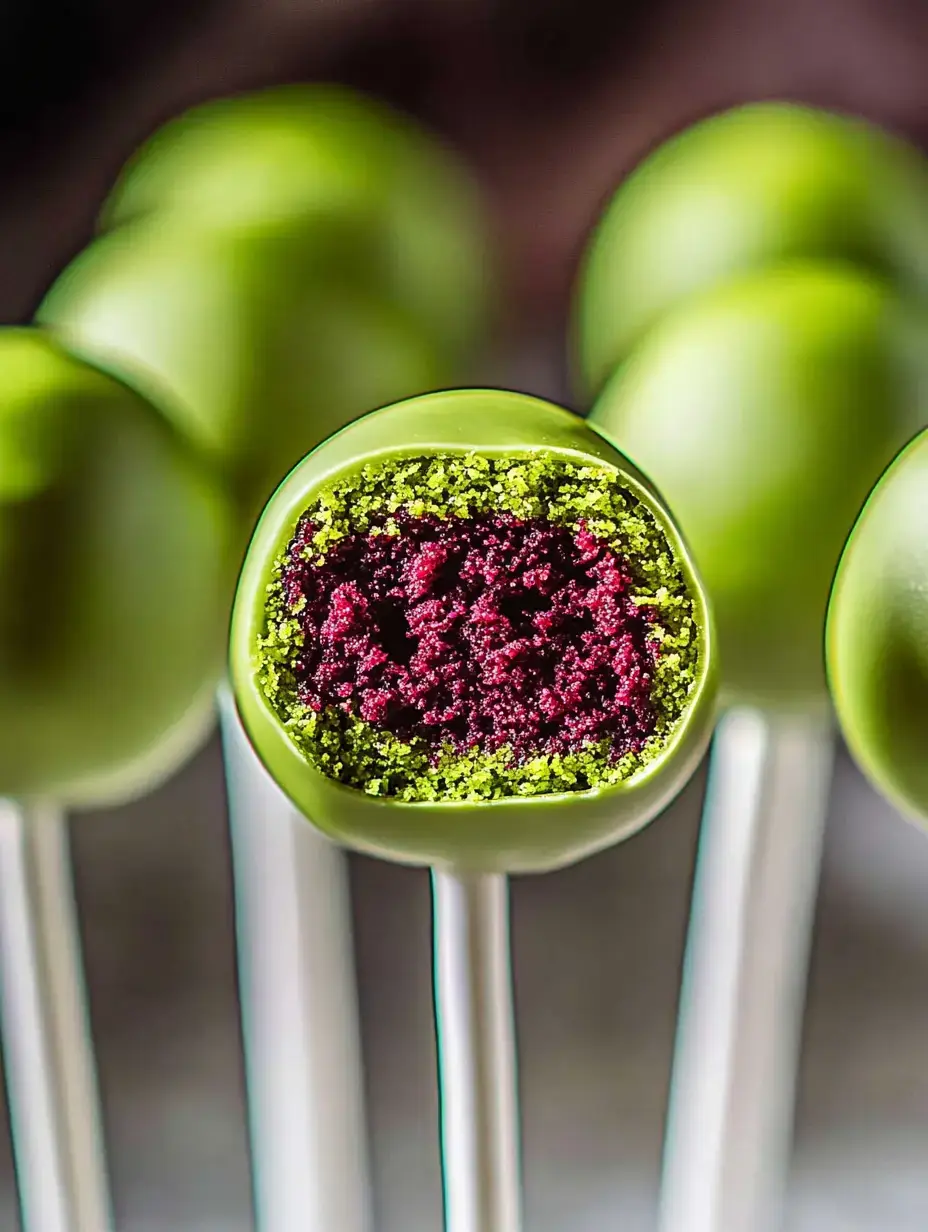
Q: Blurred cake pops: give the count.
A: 6